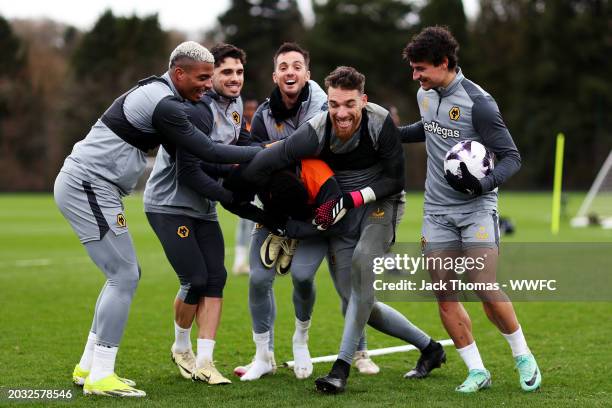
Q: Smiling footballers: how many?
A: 5